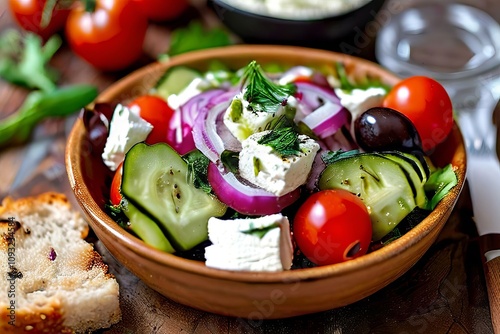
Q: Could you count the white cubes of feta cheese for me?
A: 6